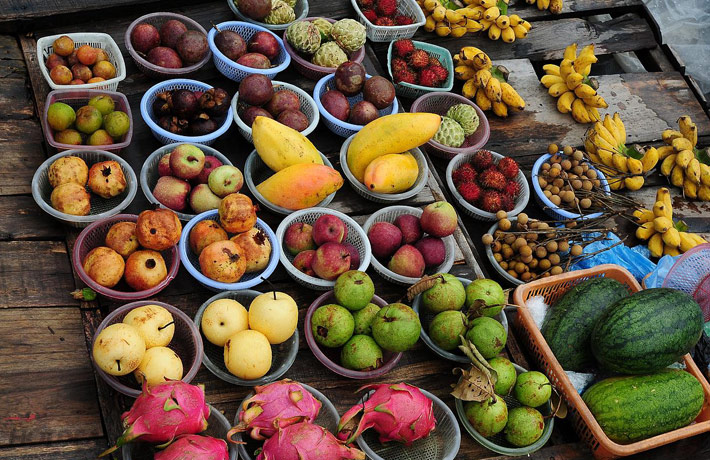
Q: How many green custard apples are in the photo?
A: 8